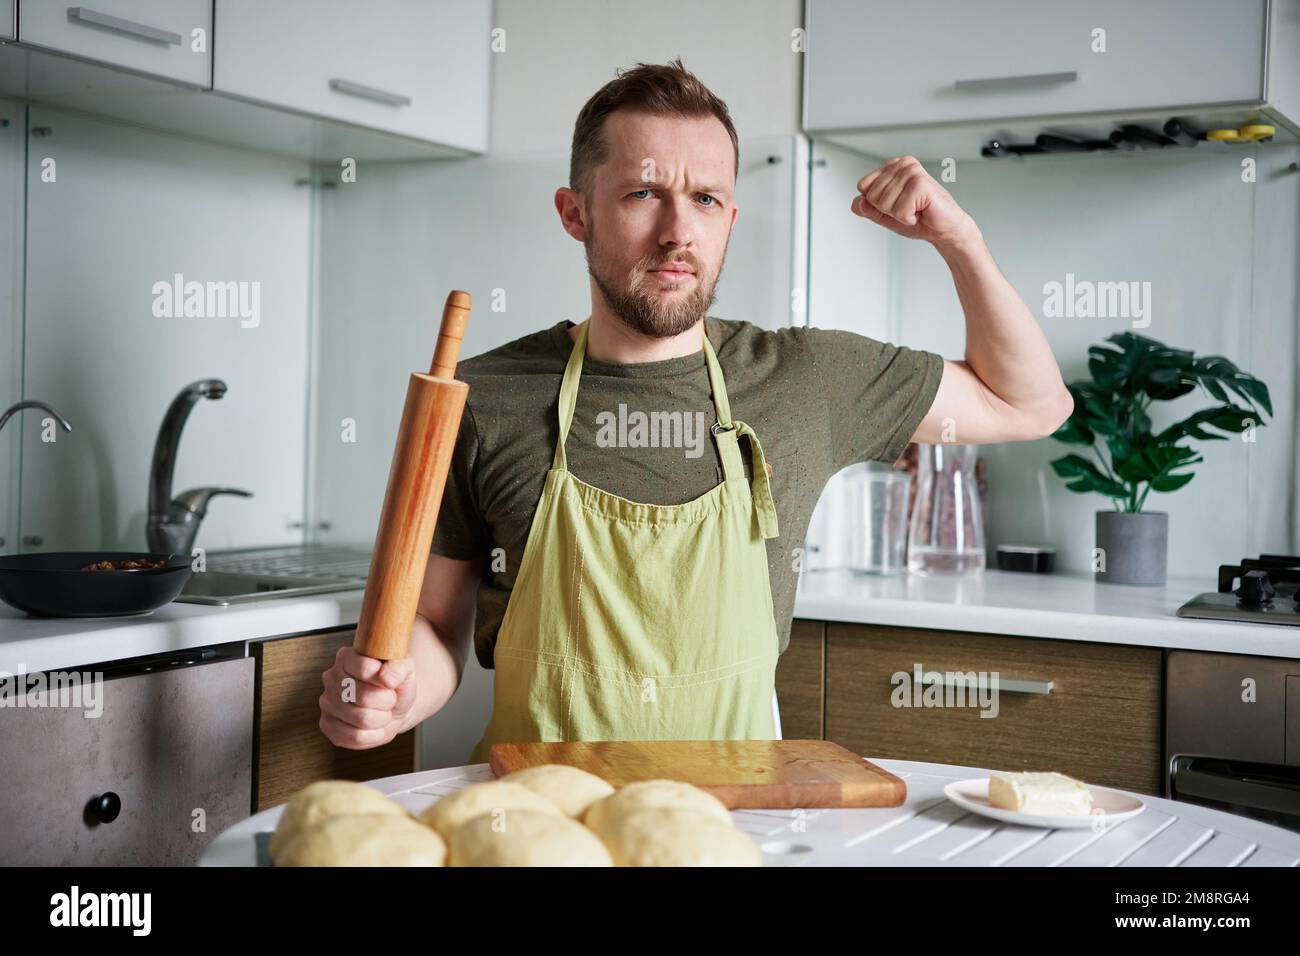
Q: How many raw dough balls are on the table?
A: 7